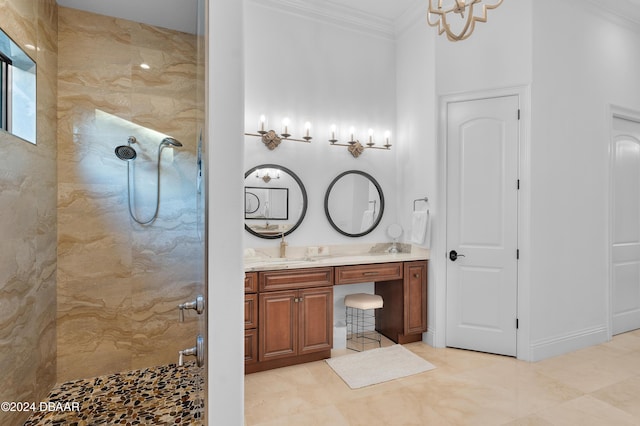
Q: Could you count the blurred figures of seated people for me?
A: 0